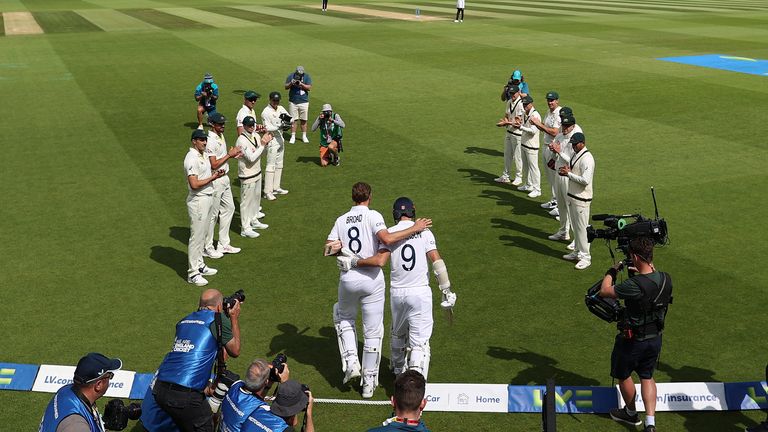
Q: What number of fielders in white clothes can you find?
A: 11